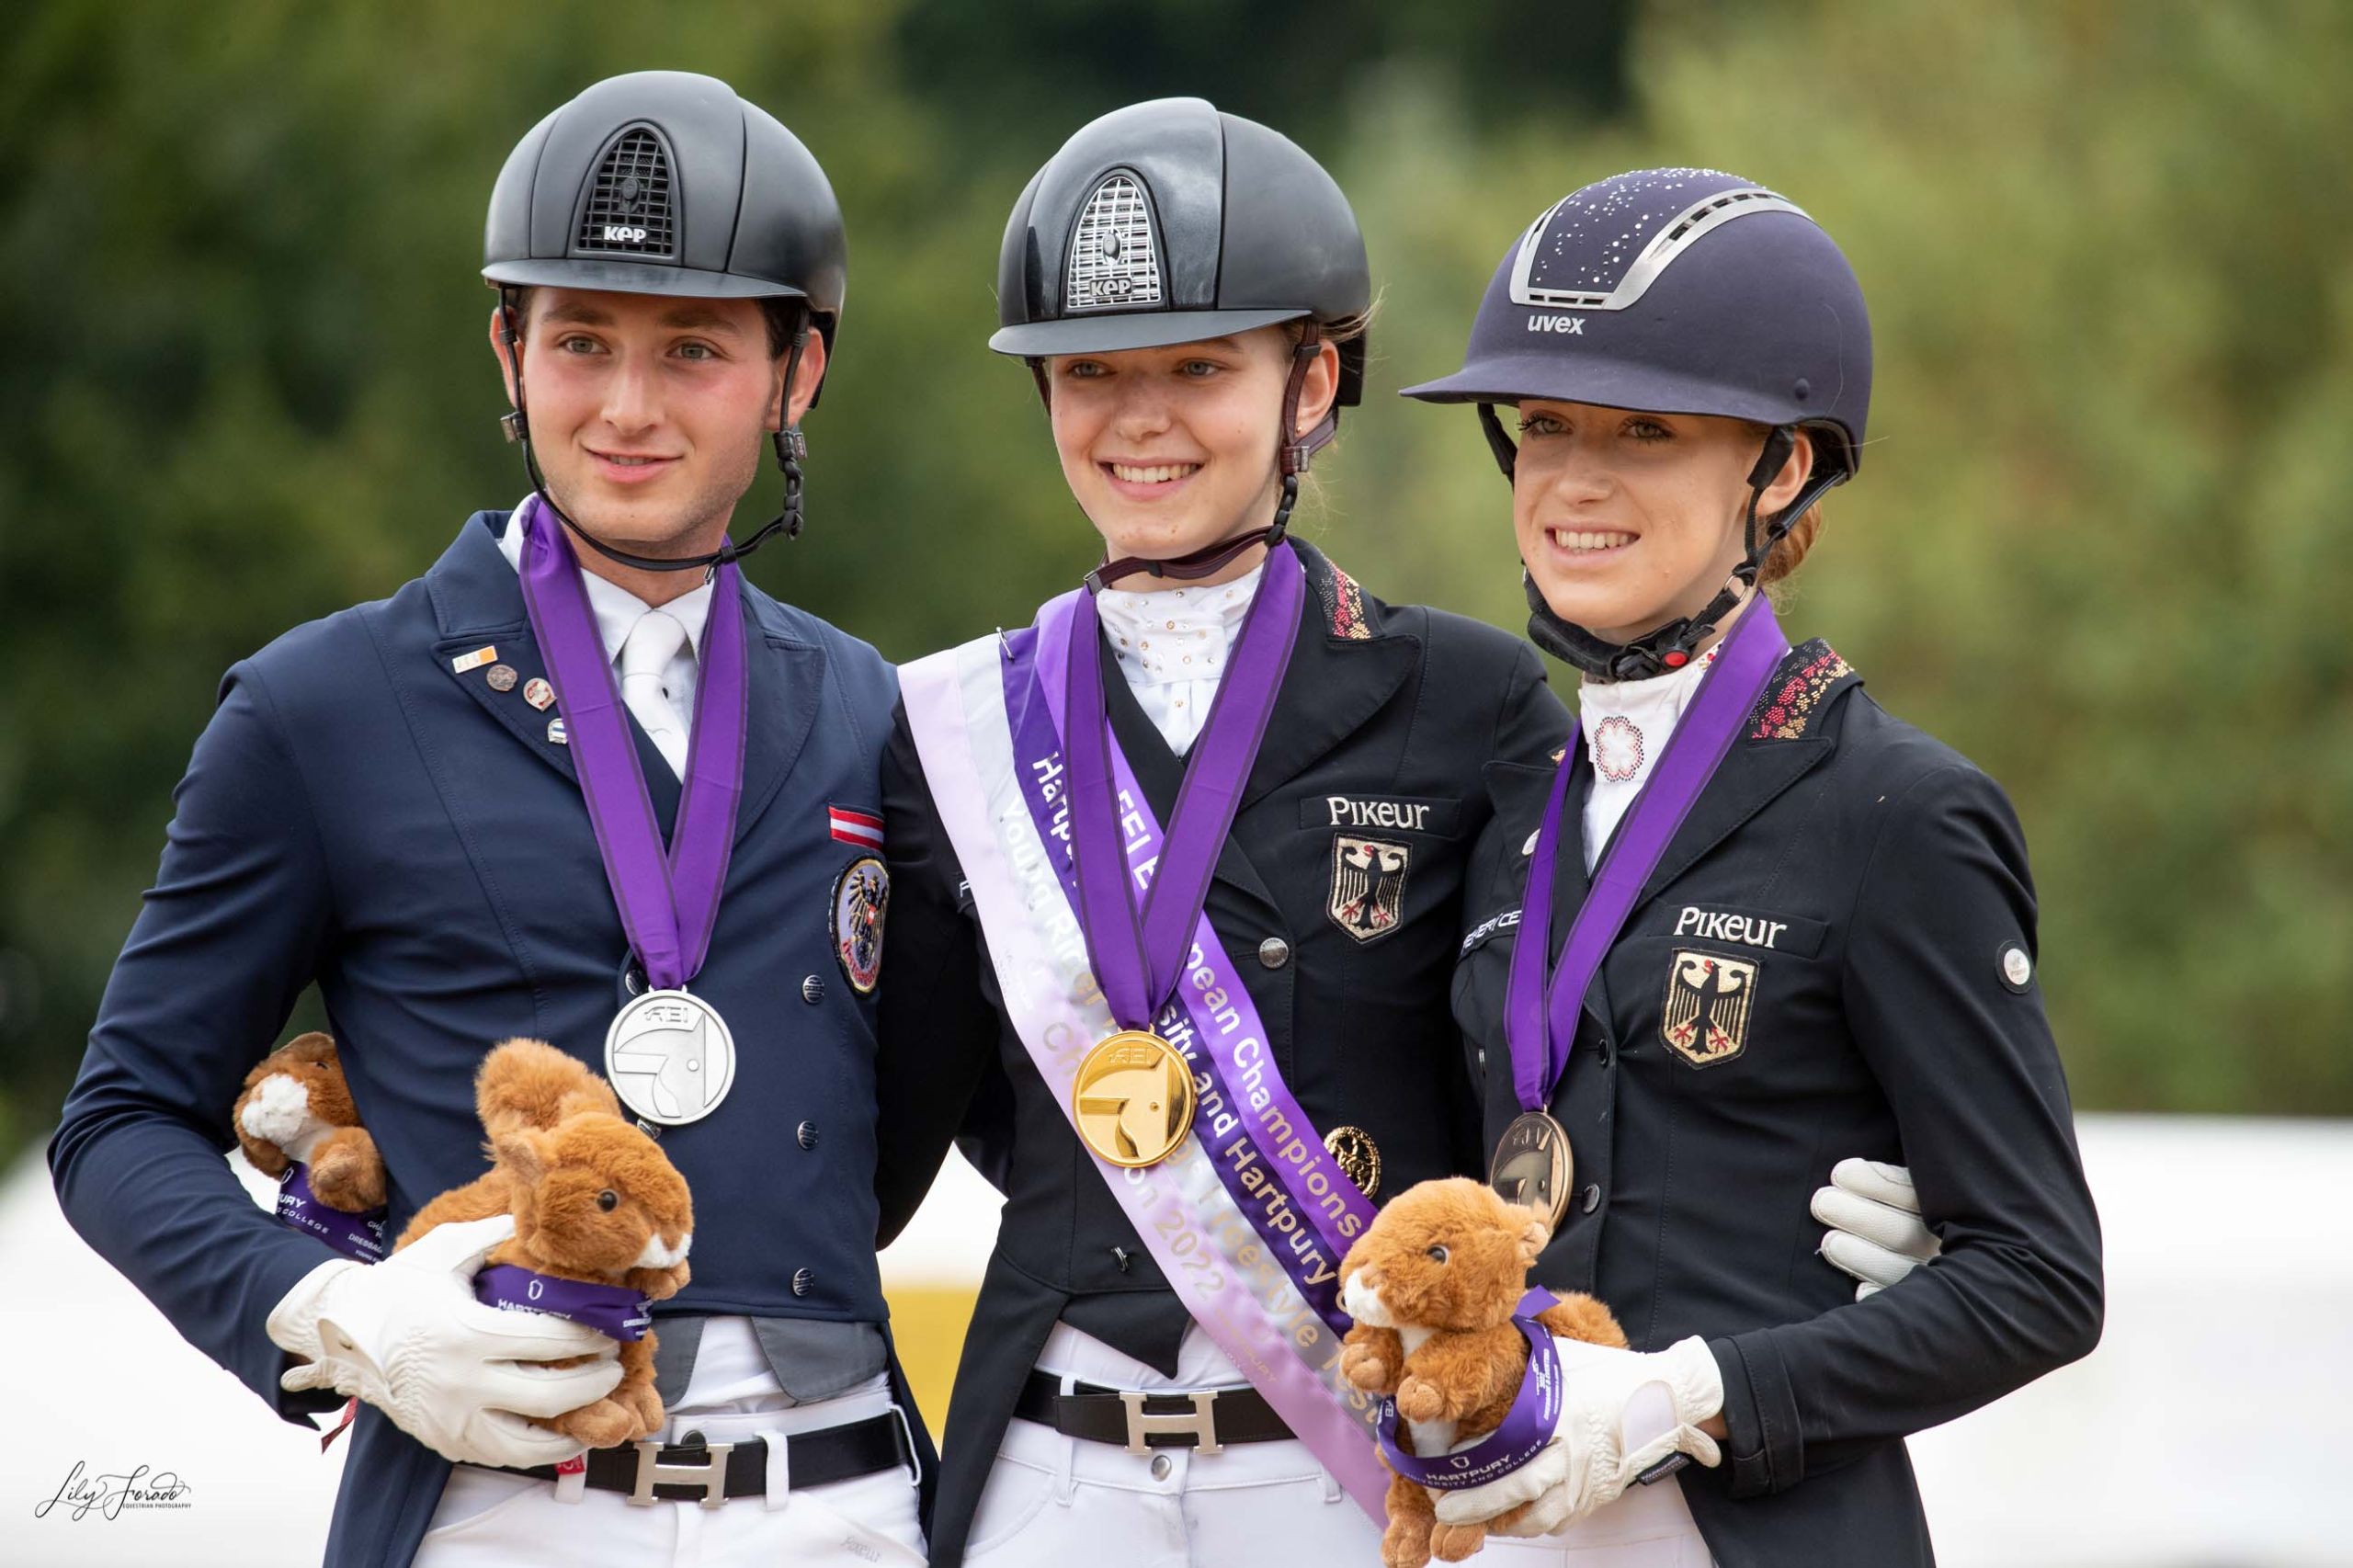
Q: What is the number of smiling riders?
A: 3